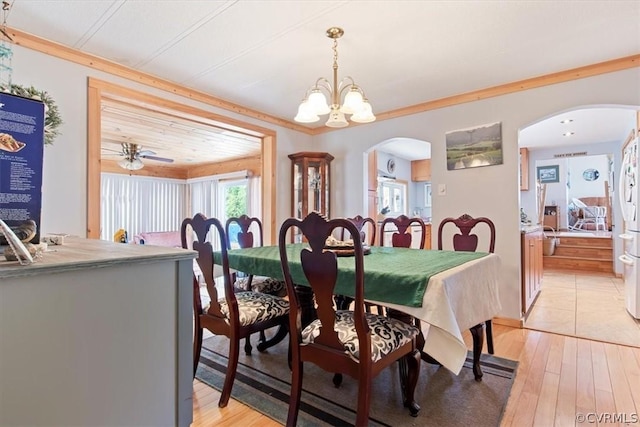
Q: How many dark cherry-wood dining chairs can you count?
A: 6